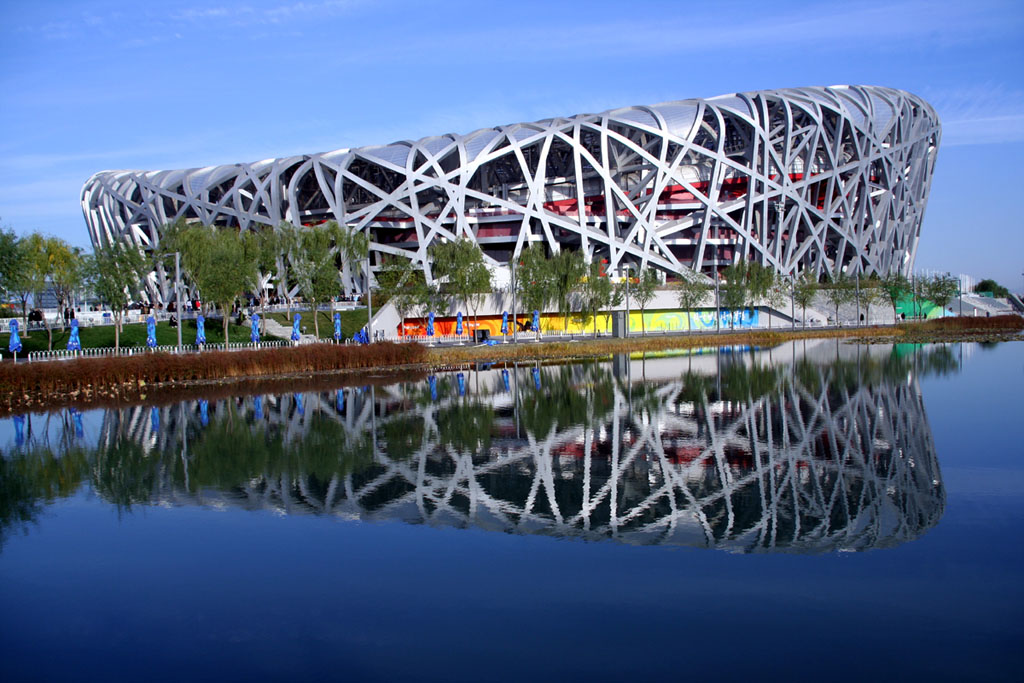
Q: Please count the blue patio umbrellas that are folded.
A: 11